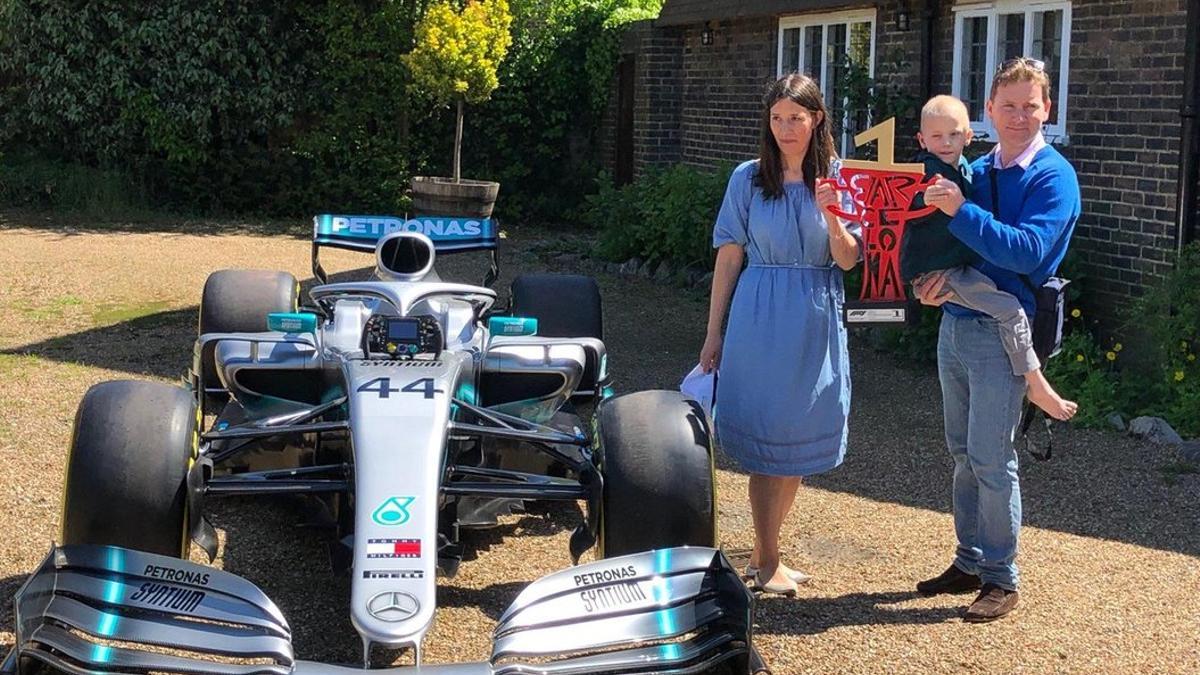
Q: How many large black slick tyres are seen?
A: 4